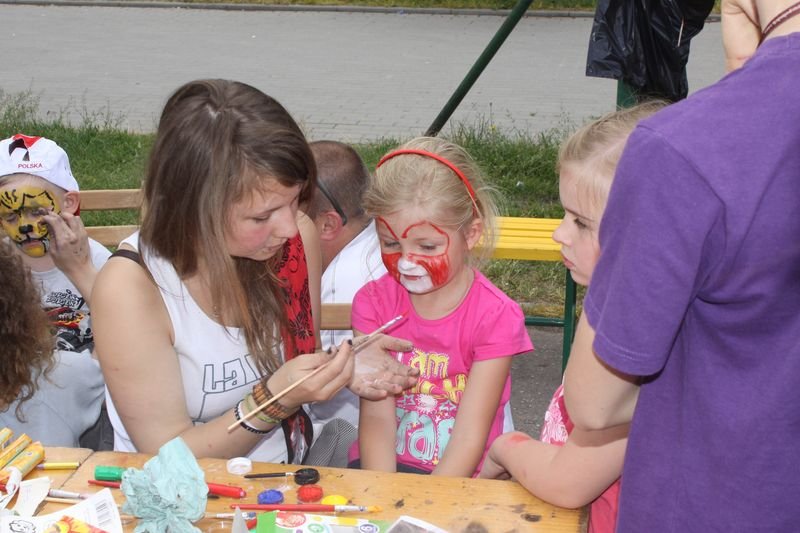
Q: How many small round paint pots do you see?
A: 5